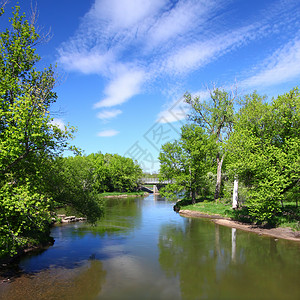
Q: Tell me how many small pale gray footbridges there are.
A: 1